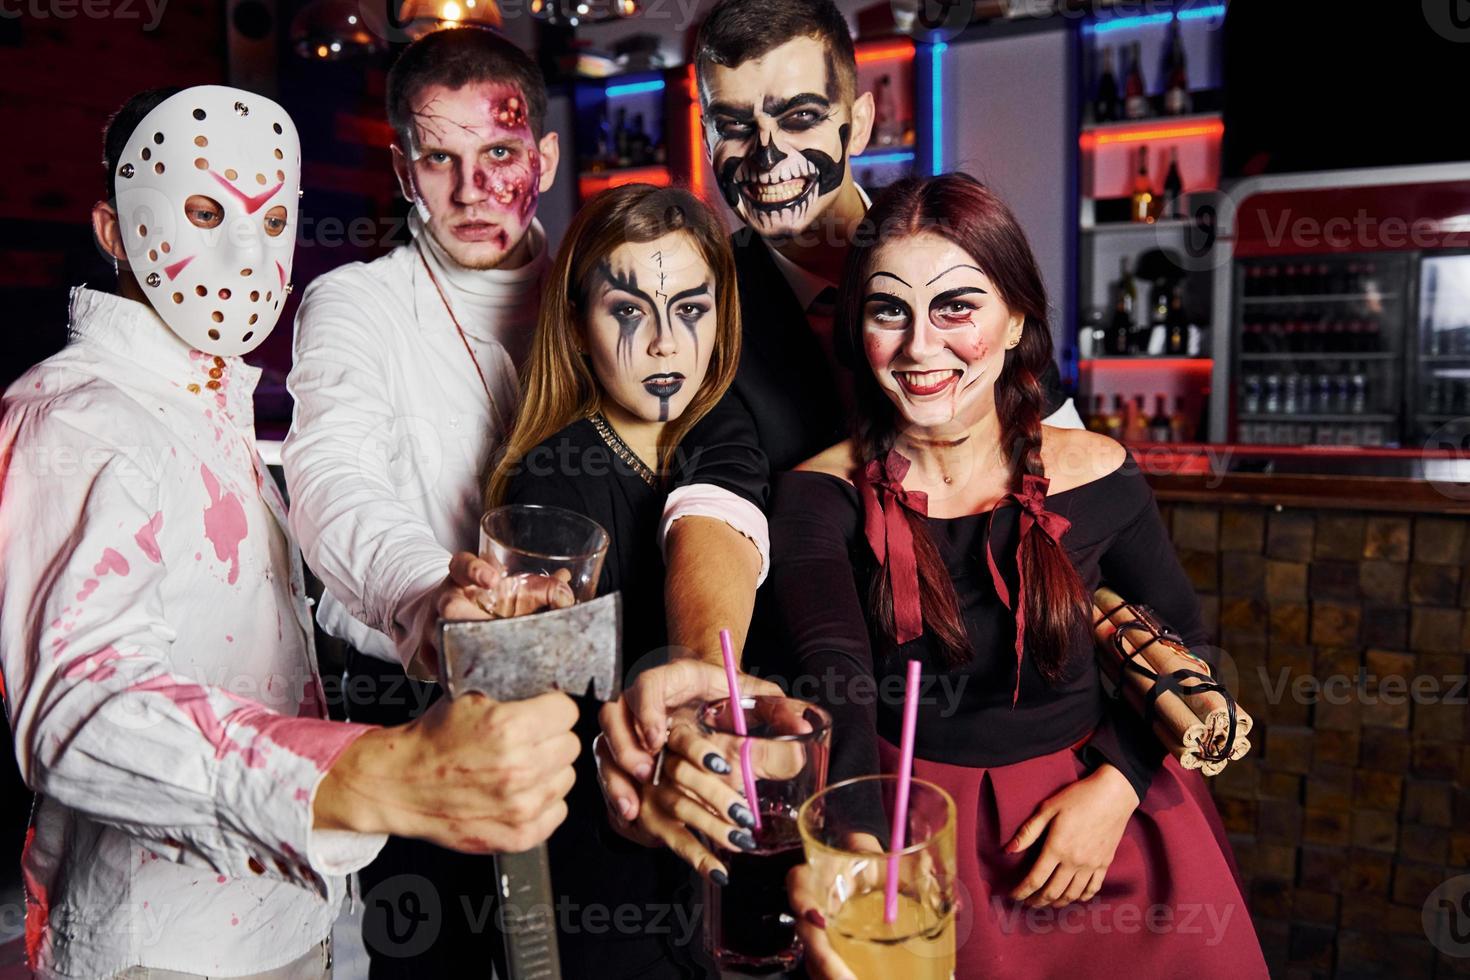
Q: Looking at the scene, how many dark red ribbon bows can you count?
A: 2